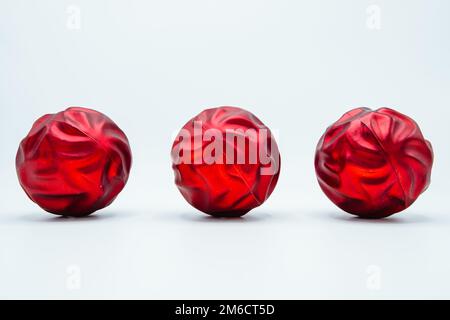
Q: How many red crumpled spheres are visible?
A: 3